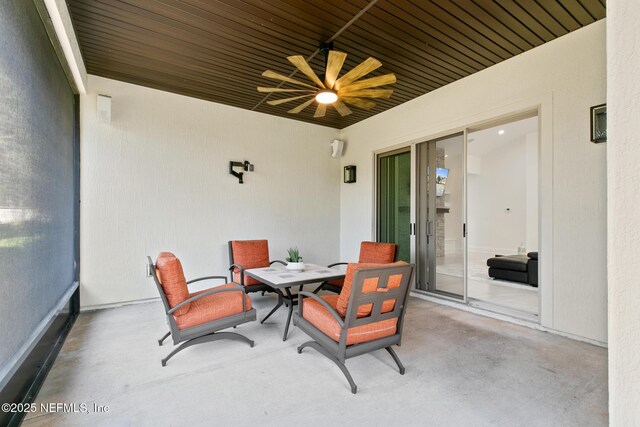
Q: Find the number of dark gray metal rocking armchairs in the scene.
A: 4